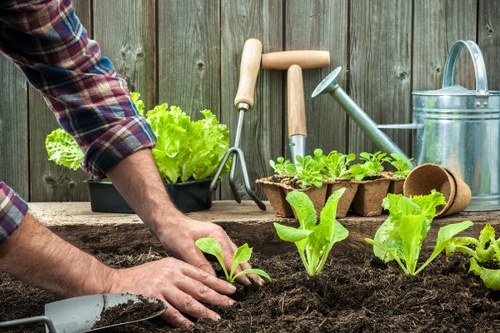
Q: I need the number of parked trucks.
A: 0